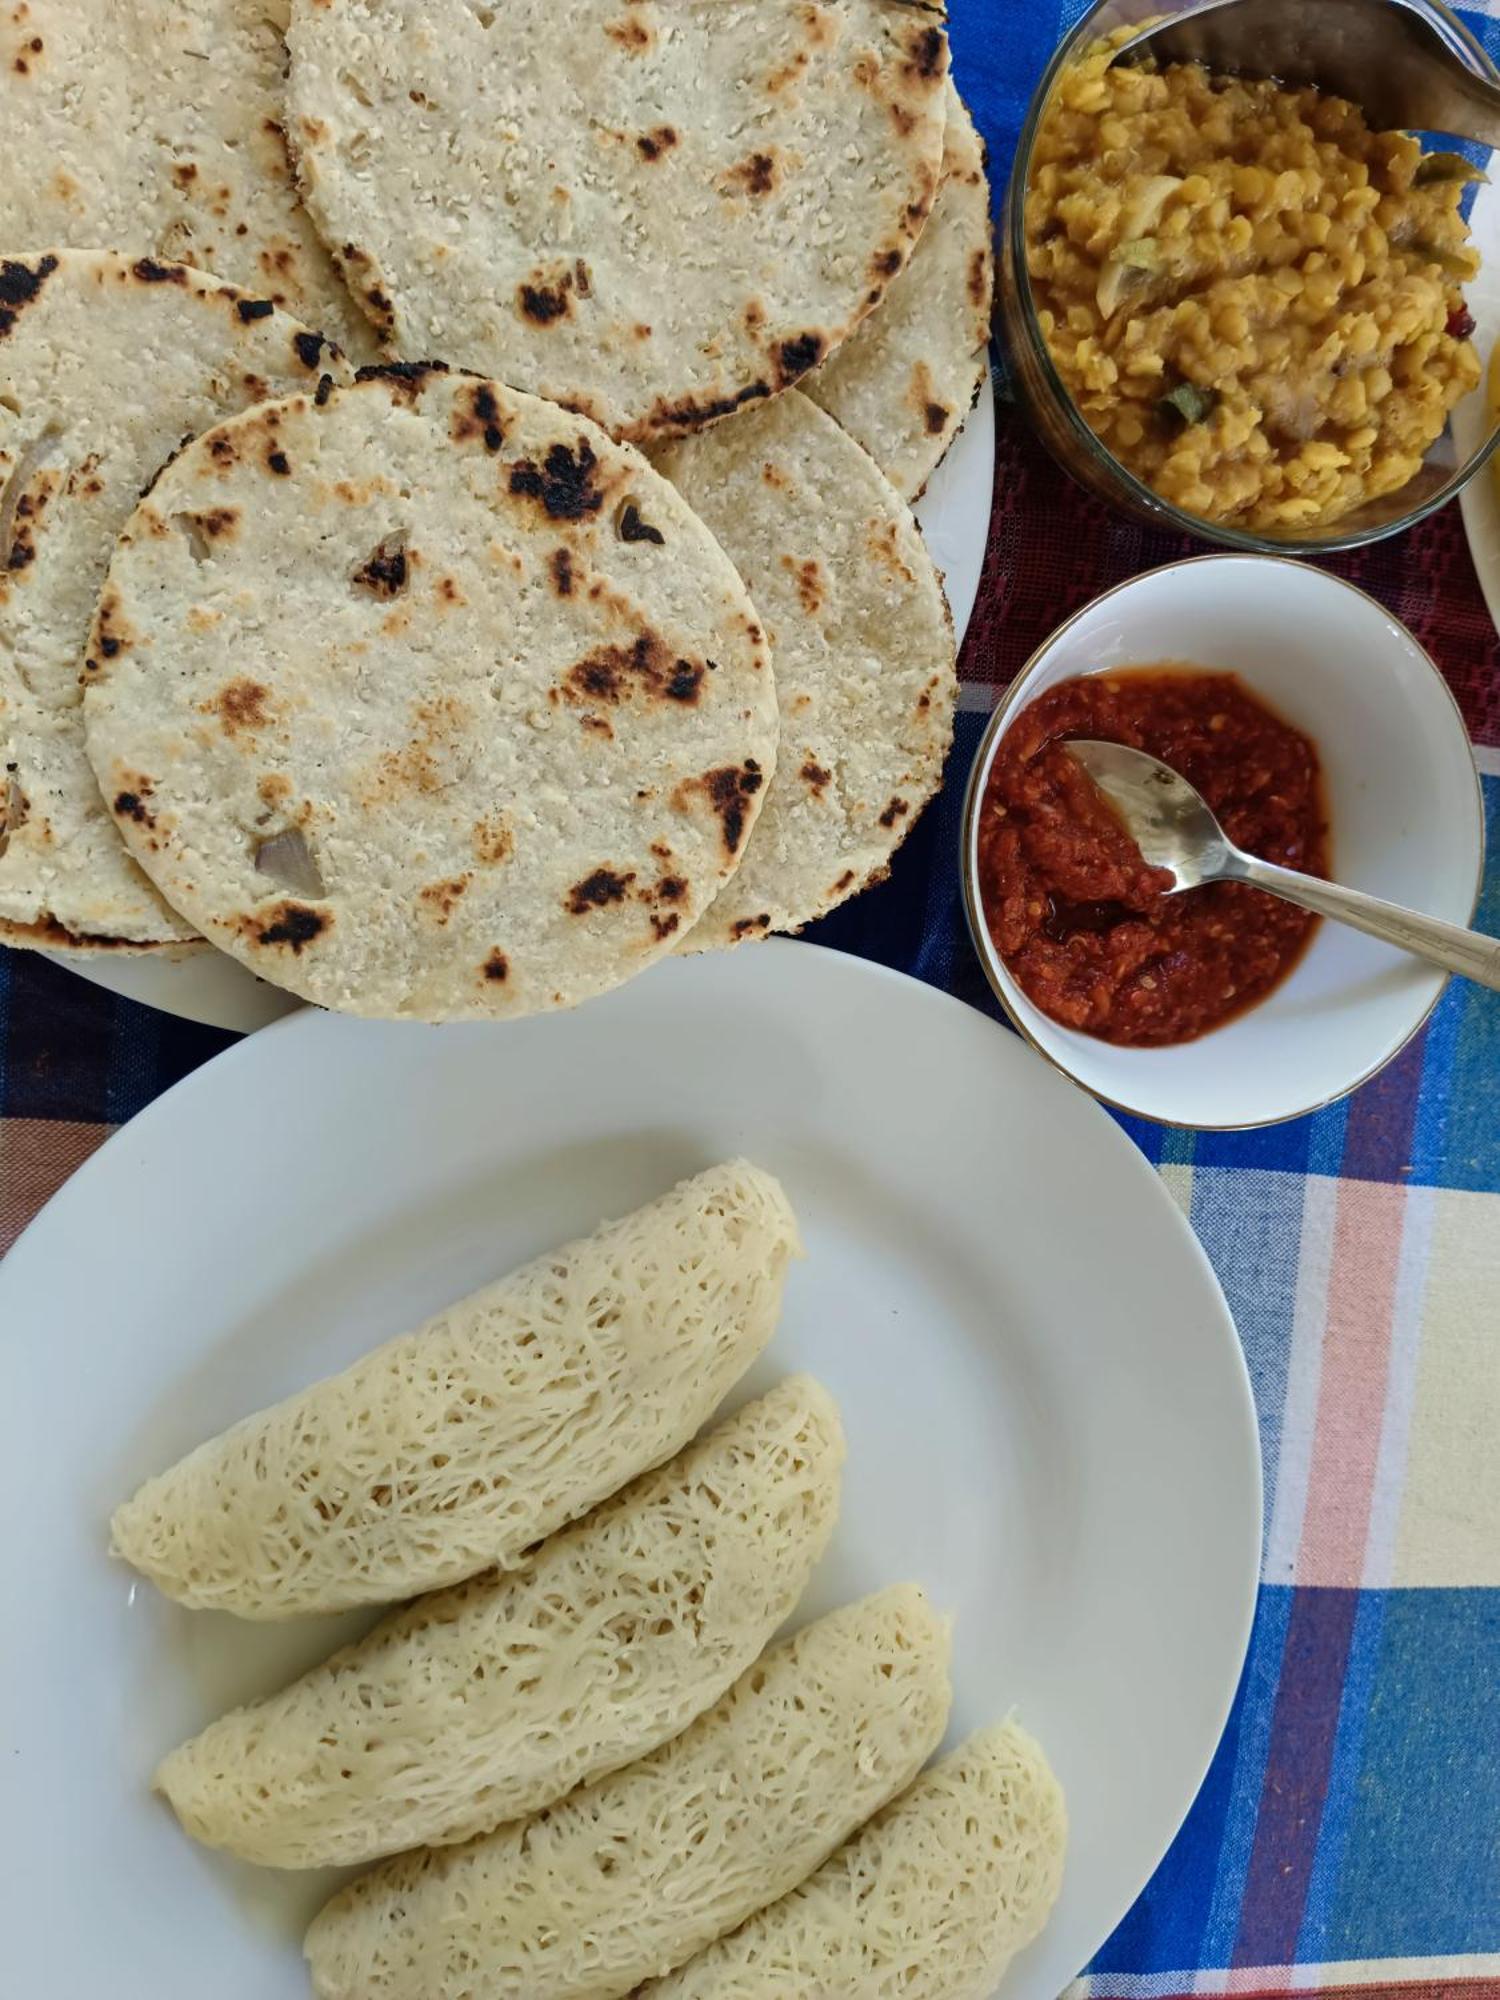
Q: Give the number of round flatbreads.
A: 6